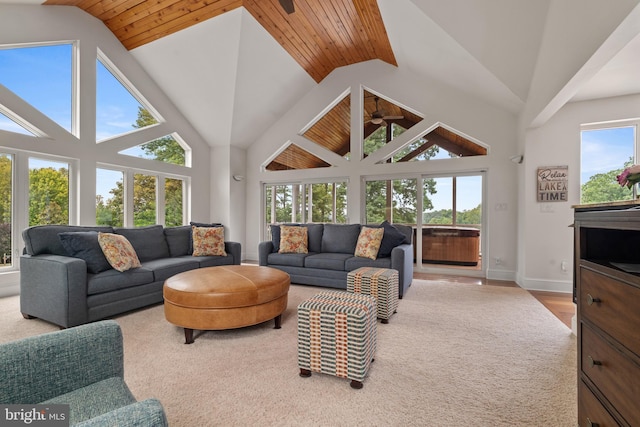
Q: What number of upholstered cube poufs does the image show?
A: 2